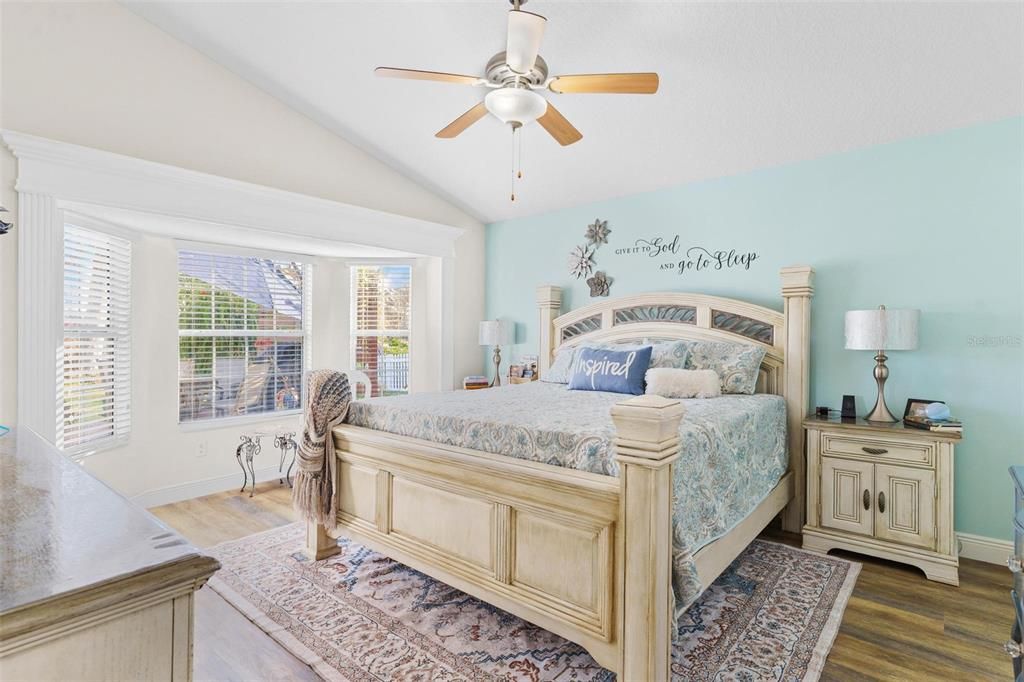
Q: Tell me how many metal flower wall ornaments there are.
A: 3